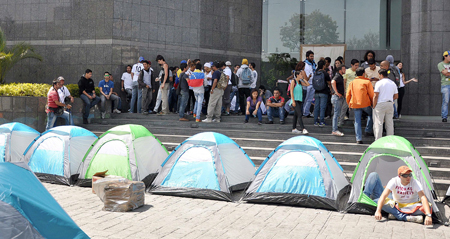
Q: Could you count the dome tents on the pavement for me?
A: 7